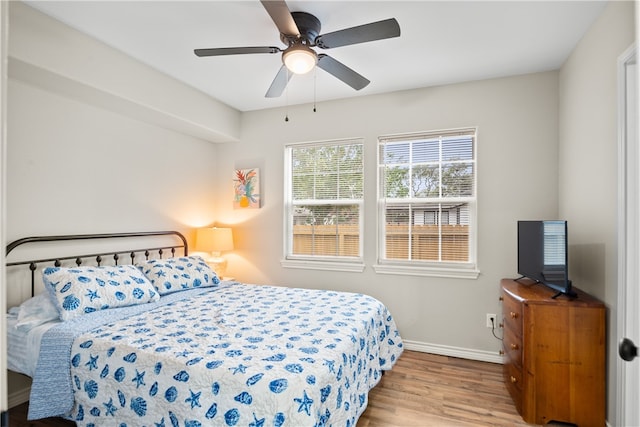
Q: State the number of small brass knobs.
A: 6